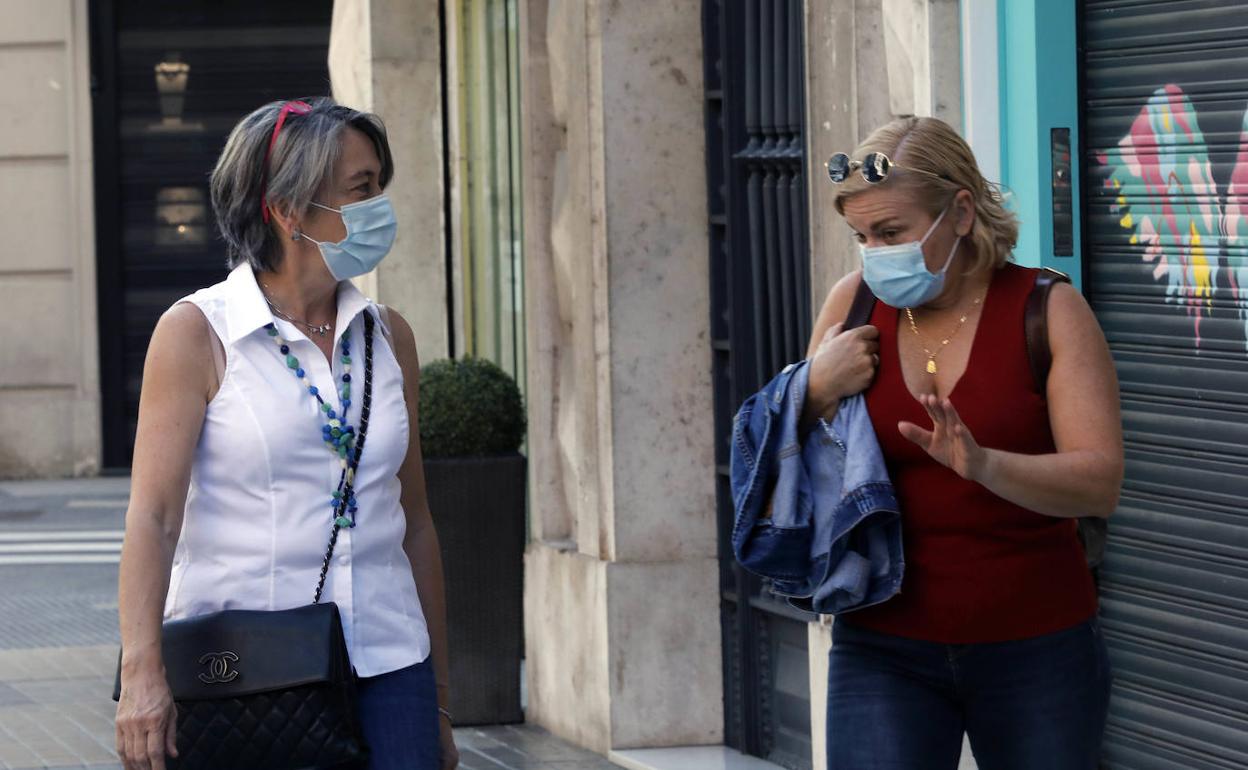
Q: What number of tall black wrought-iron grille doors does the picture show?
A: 1